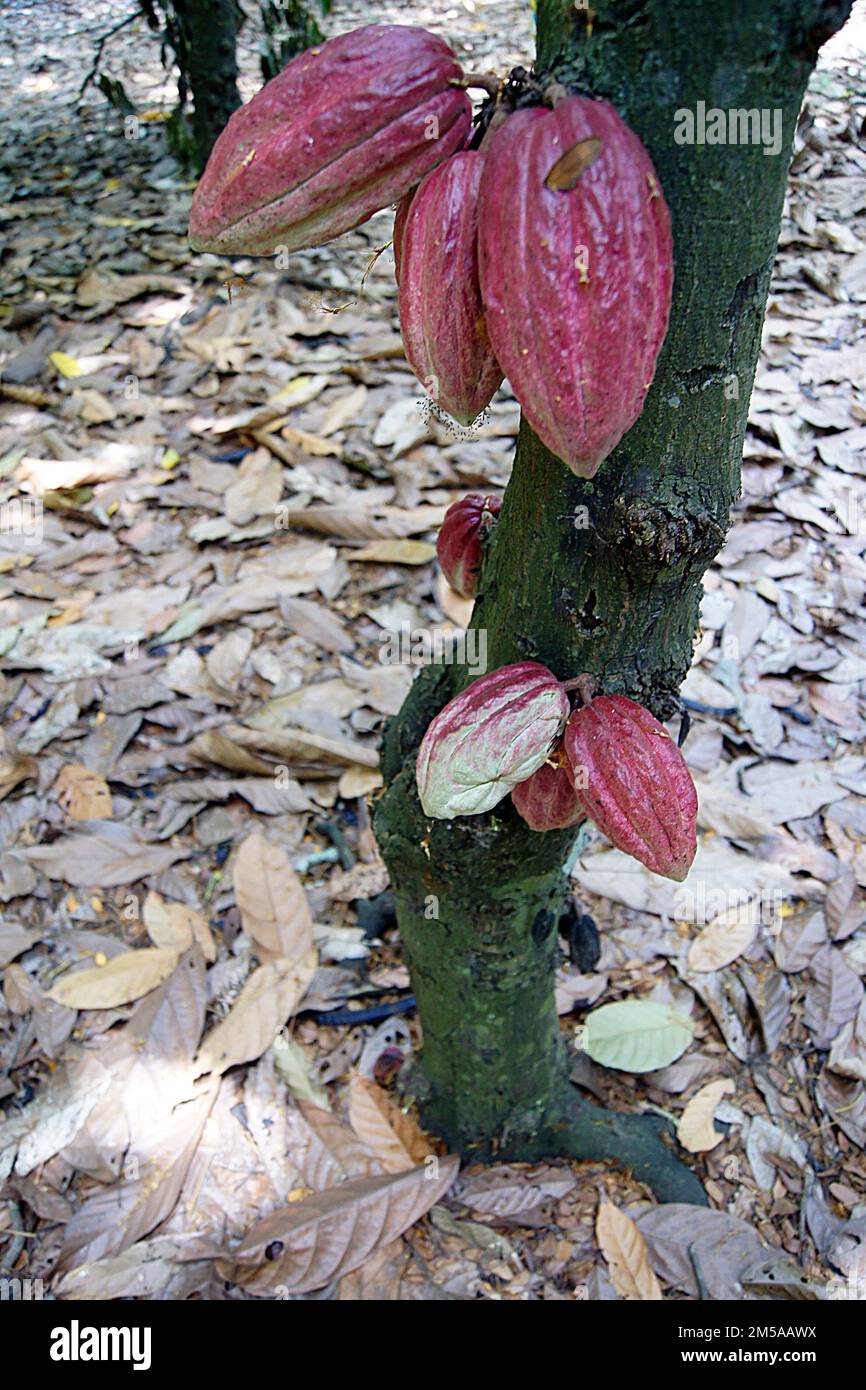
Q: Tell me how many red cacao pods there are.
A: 7